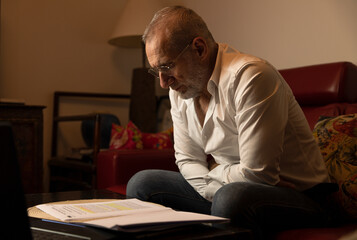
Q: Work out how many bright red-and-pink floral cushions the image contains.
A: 2